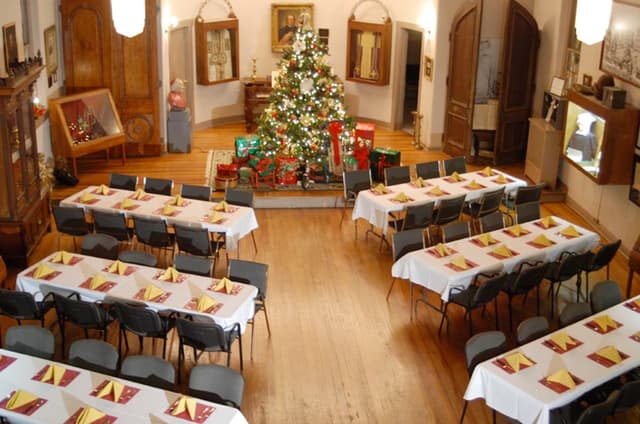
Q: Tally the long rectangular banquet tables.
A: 6